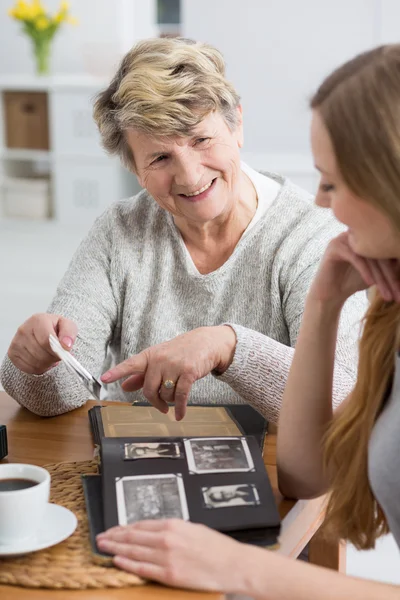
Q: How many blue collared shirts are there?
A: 0